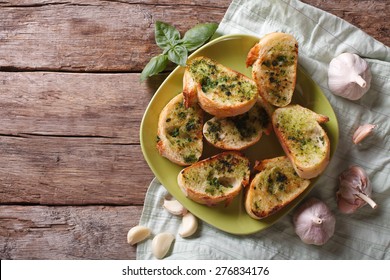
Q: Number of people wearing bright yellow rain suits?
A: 0